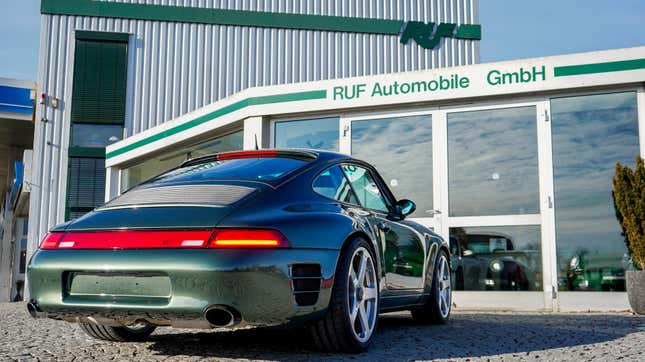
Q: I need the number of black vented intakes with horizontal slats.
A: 1